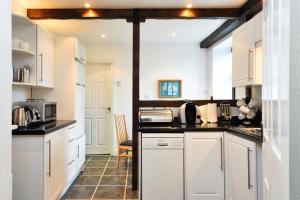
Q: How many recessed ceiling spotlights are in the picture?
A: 4